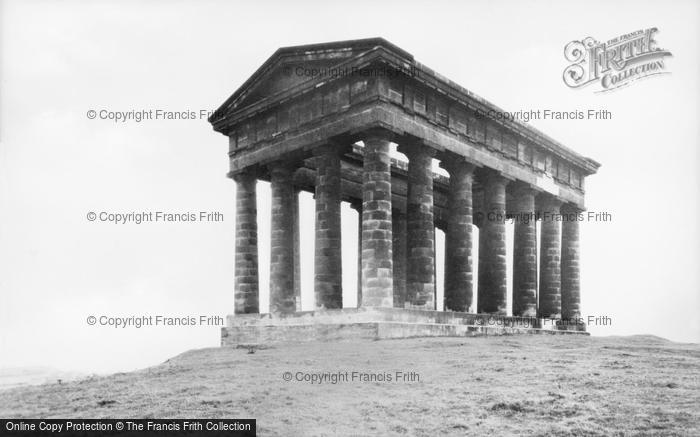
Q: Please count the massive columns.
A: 10